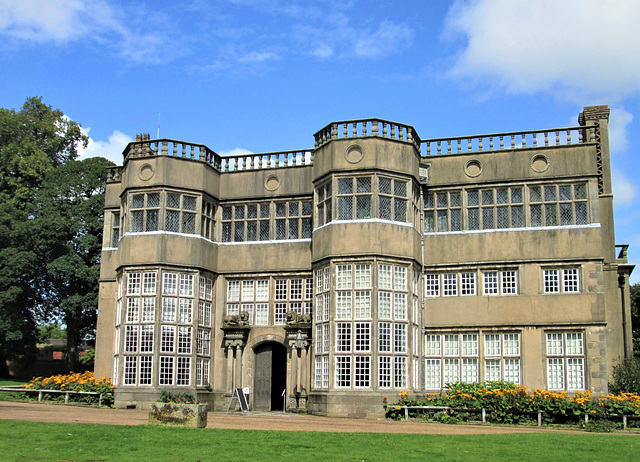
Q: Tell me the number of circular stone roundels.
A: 5